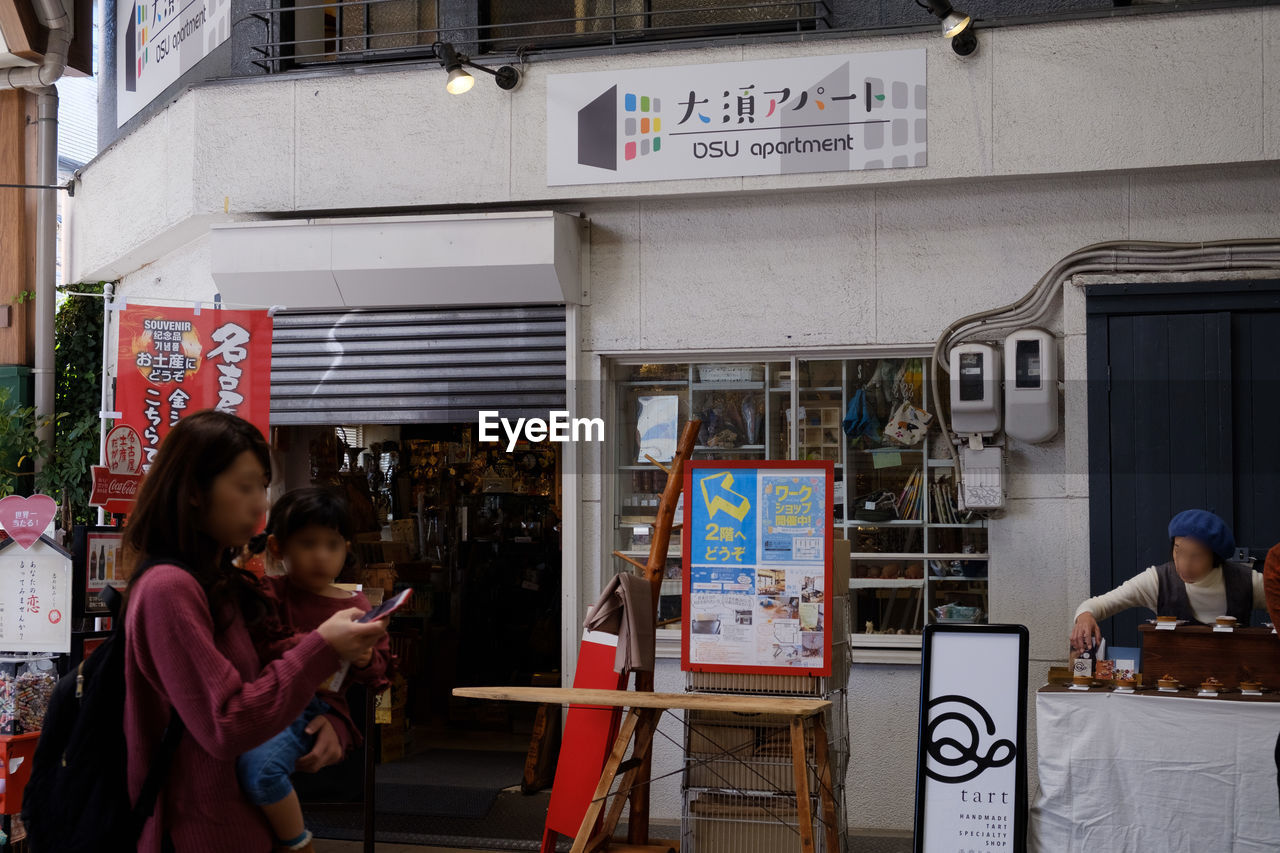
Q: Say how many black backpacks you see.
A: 1